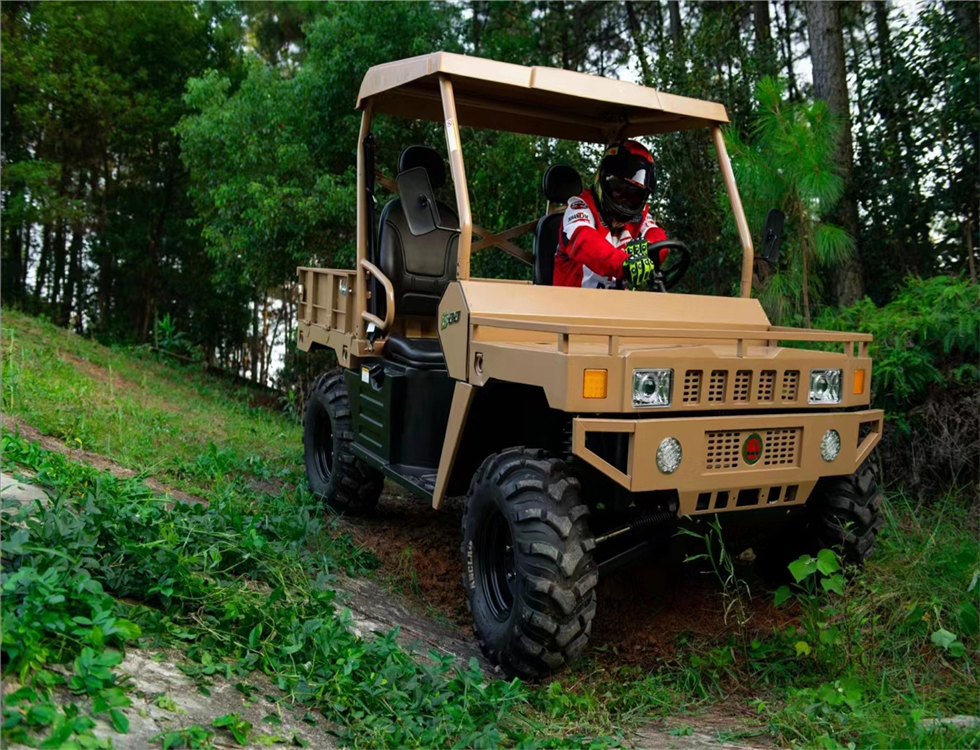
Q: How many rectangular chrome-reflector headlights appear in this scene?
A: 2